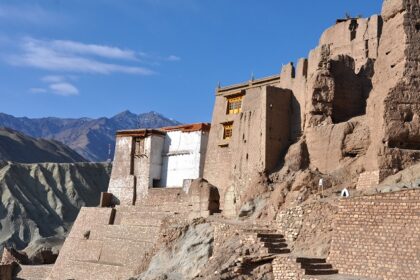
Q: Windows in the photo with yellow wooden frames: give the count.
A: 2